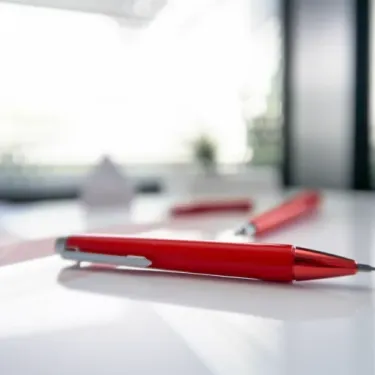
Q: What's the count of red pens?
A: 3